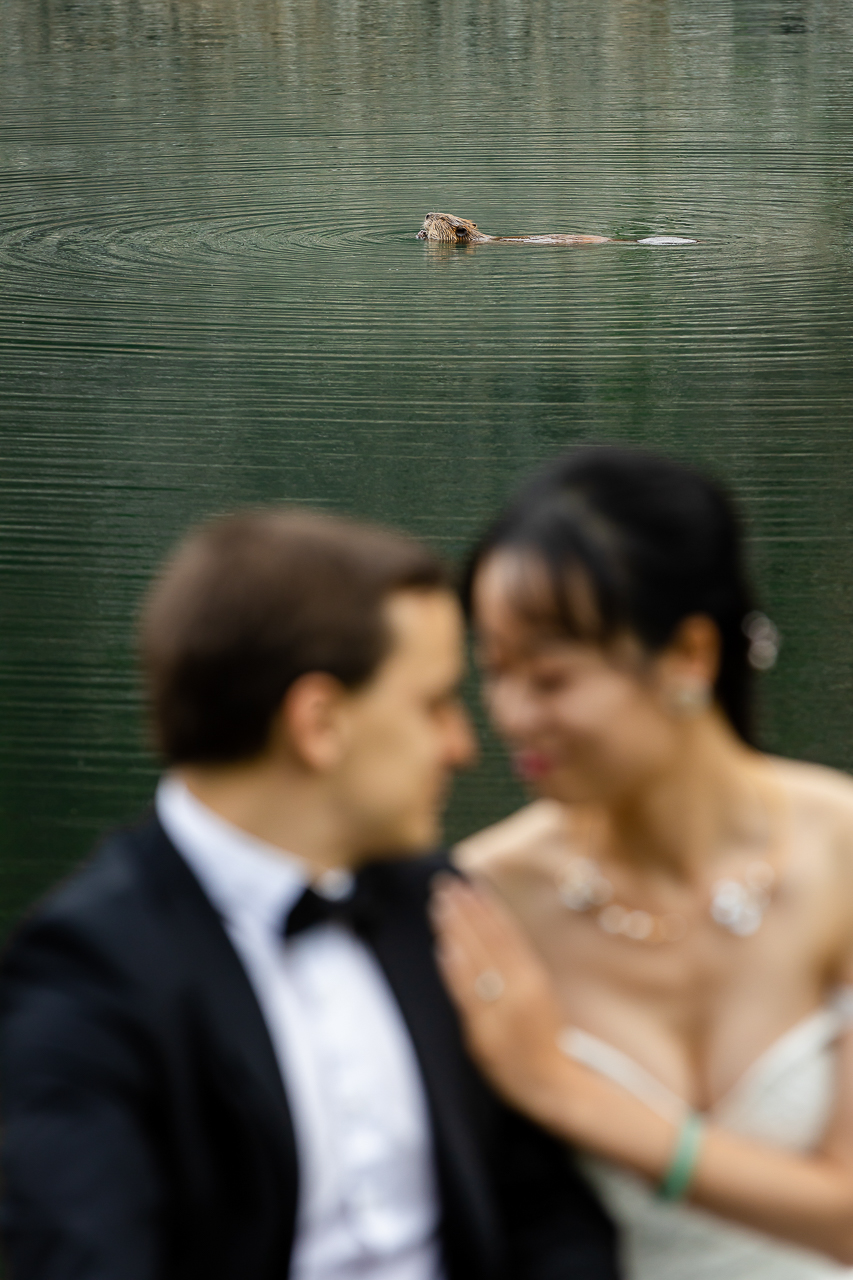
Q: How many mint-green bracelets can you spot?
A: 1